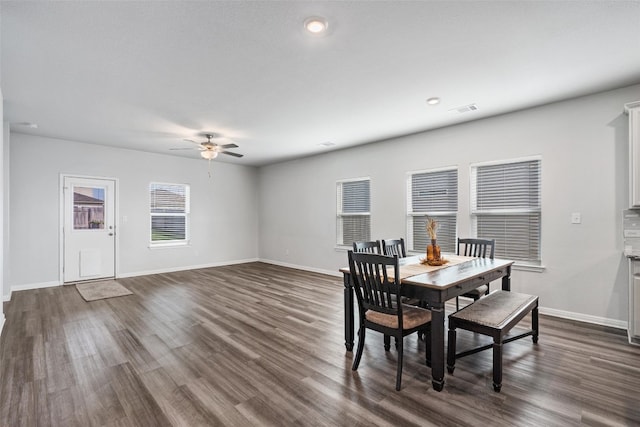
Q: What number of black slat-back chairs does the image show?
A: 4